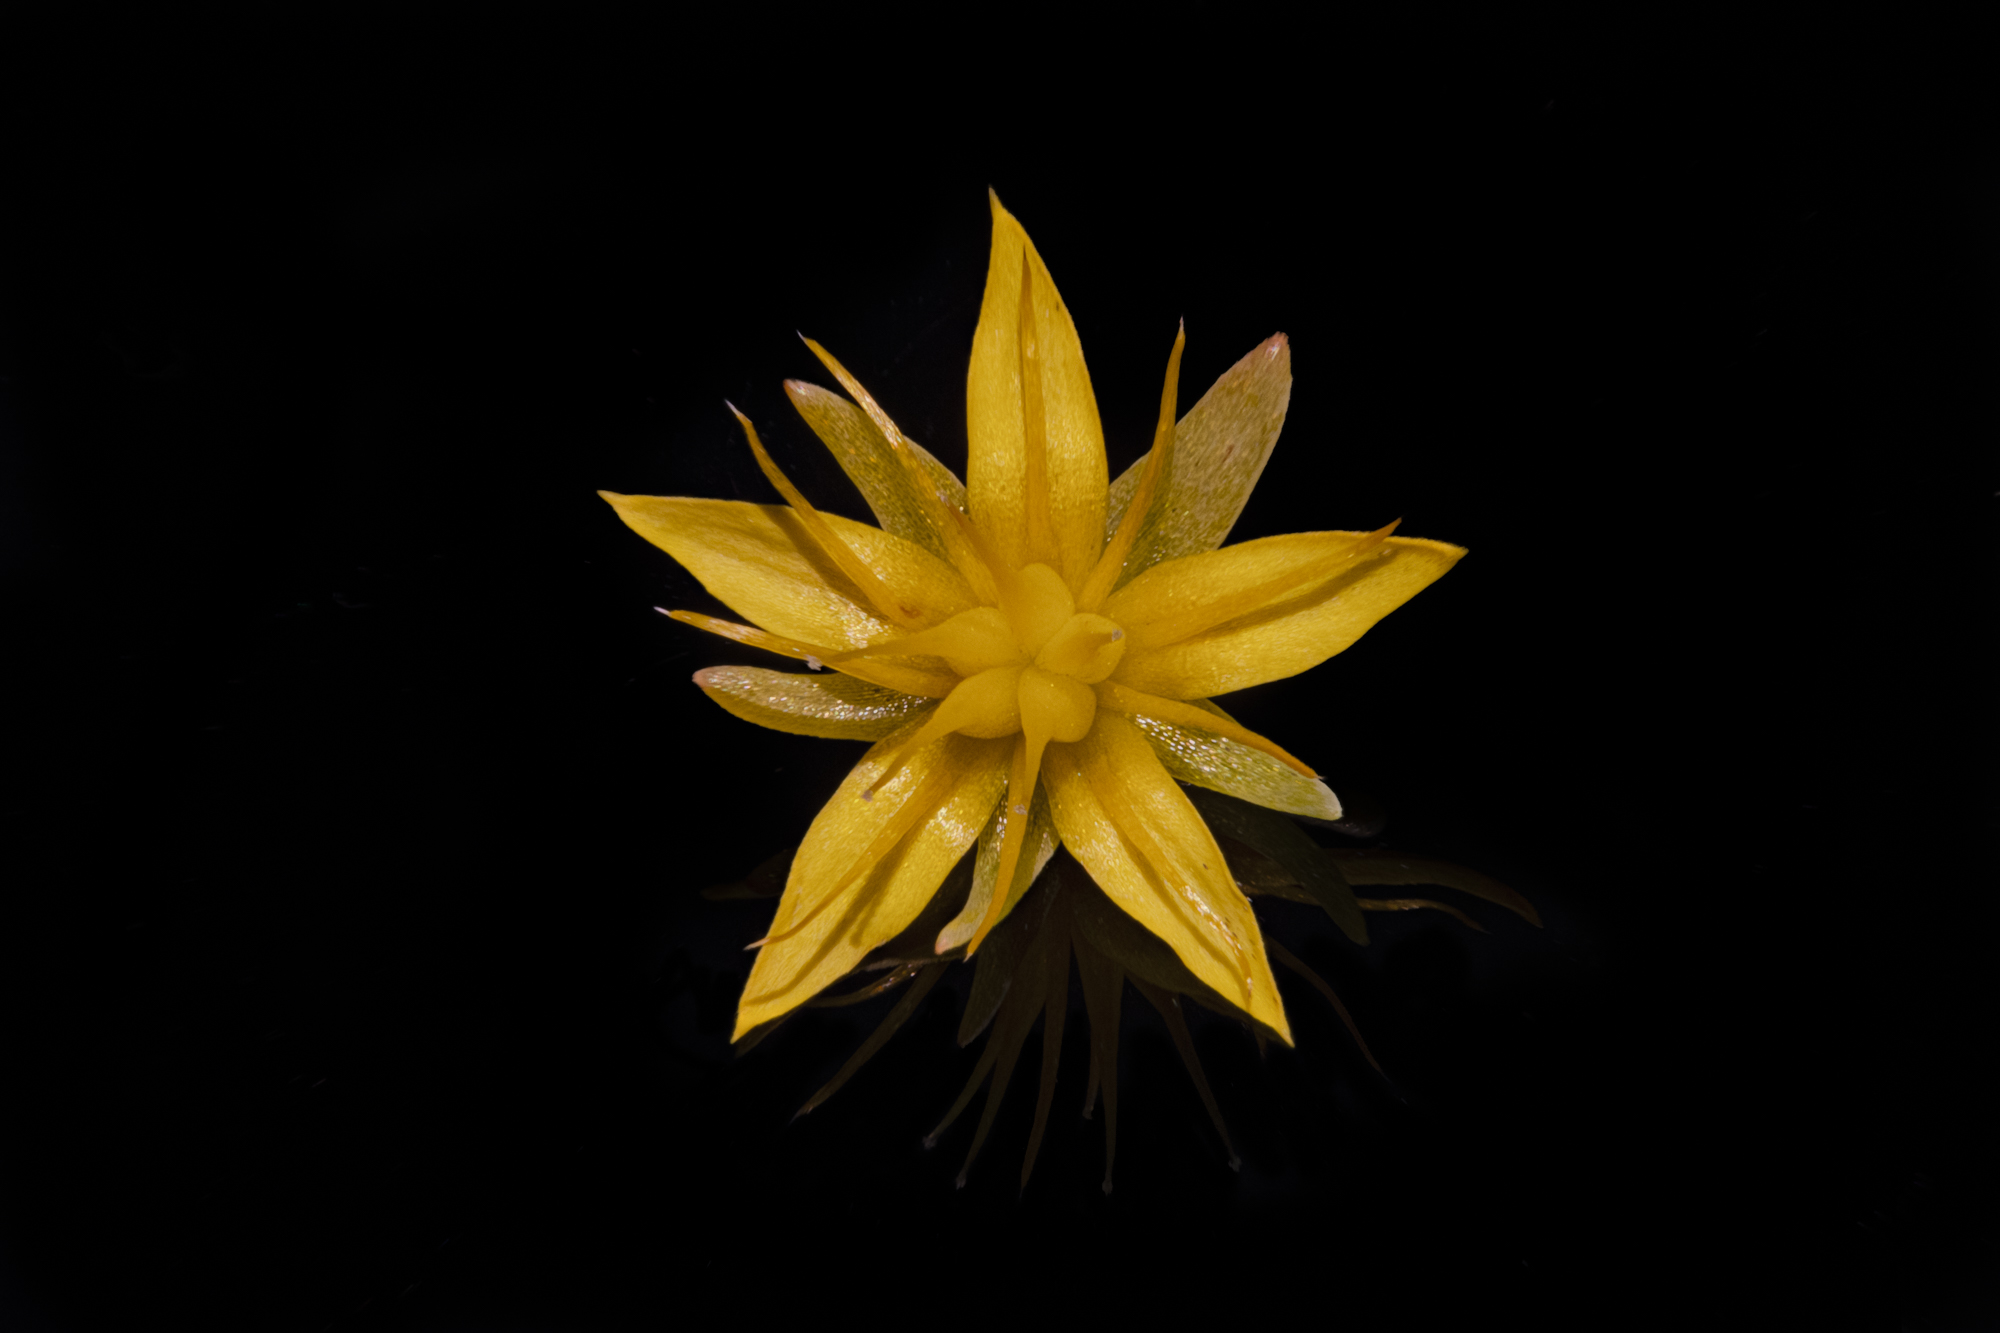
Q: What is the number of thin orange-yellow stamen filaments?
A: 10